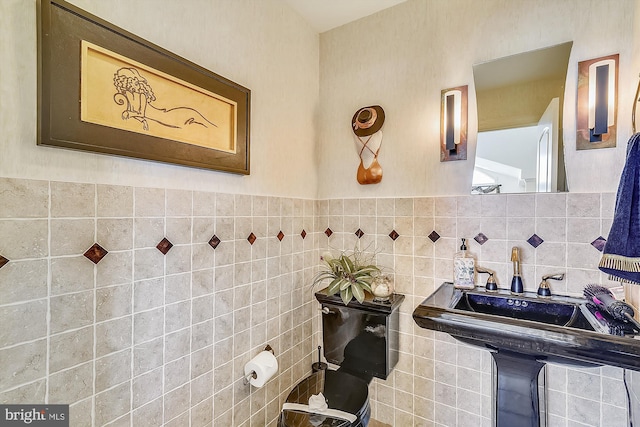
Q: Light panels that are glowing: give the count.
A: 2